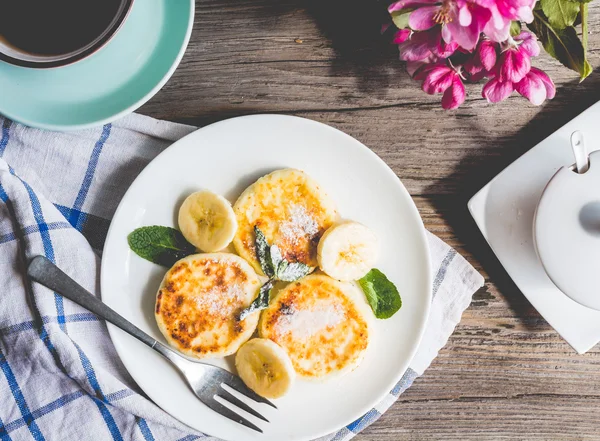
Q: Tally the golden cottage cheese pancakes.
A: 3